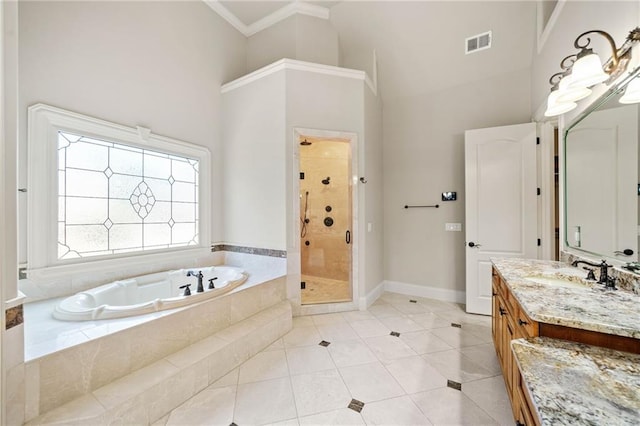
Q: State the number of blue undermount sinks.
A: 0